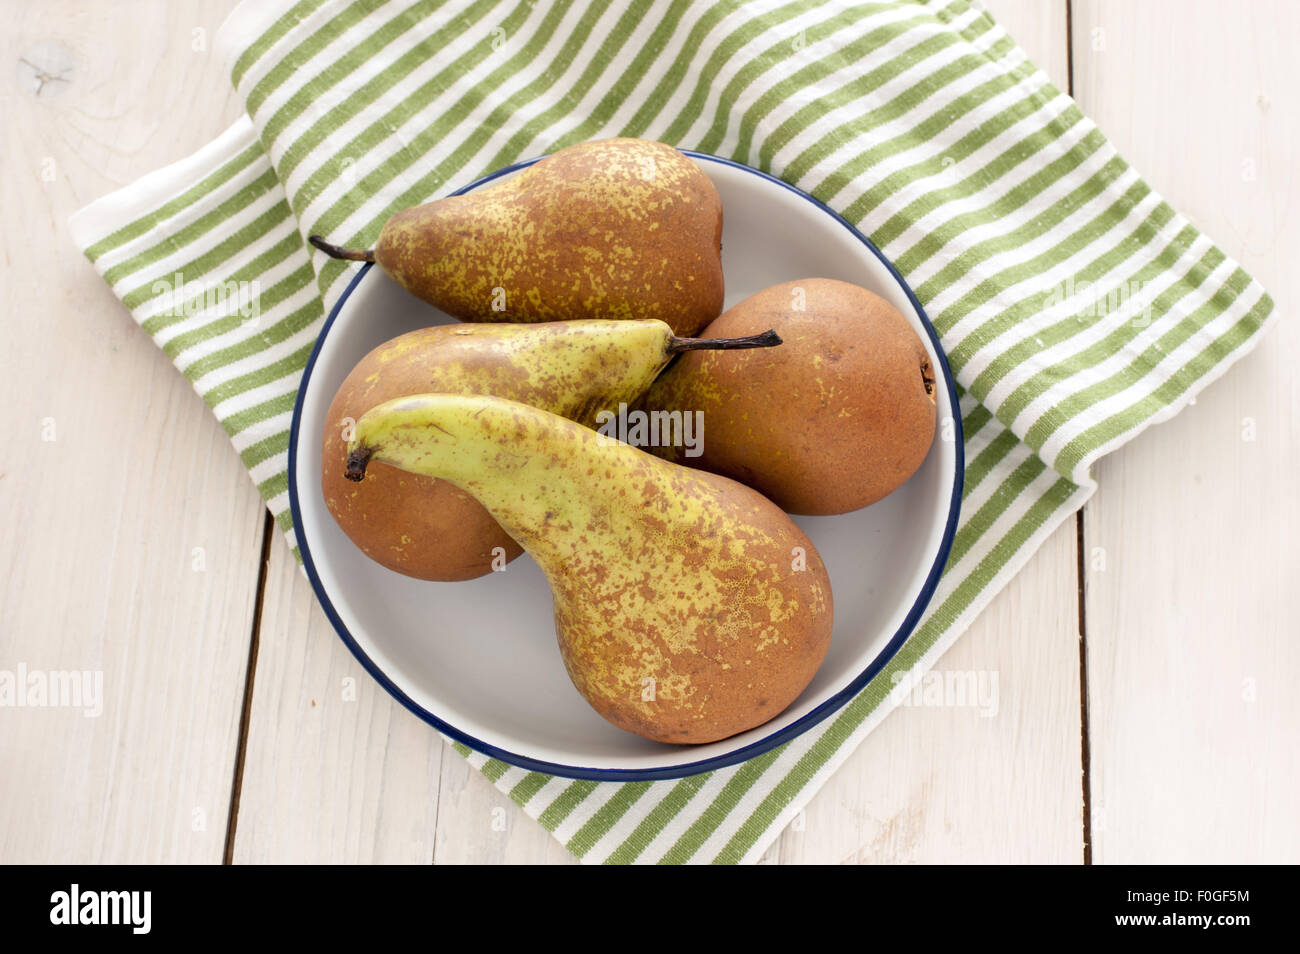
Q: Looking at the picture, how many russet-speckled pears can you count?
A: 4